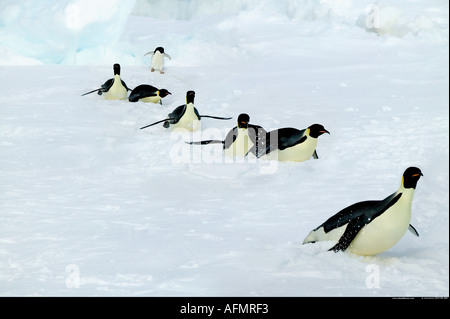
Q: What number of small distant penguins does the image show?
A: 1